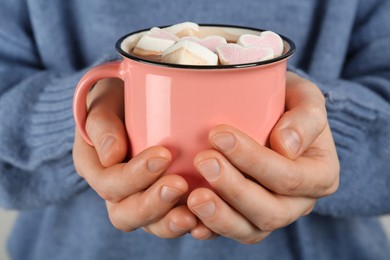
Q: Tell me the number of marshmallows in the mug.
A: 6